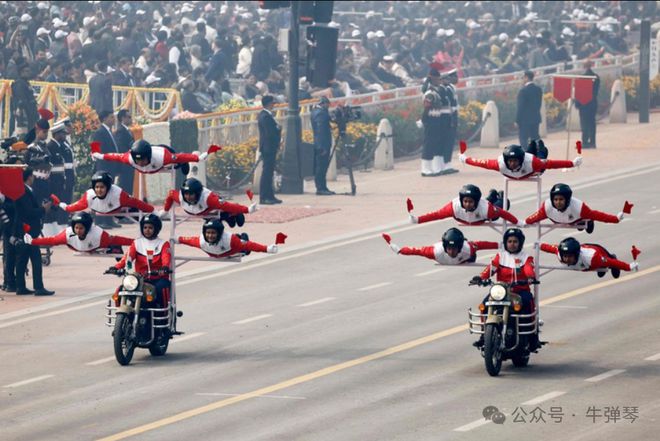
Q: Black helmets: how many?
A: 12